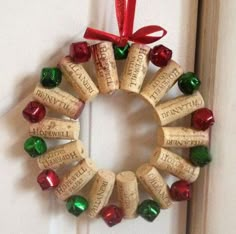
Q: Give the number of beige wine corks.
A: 14